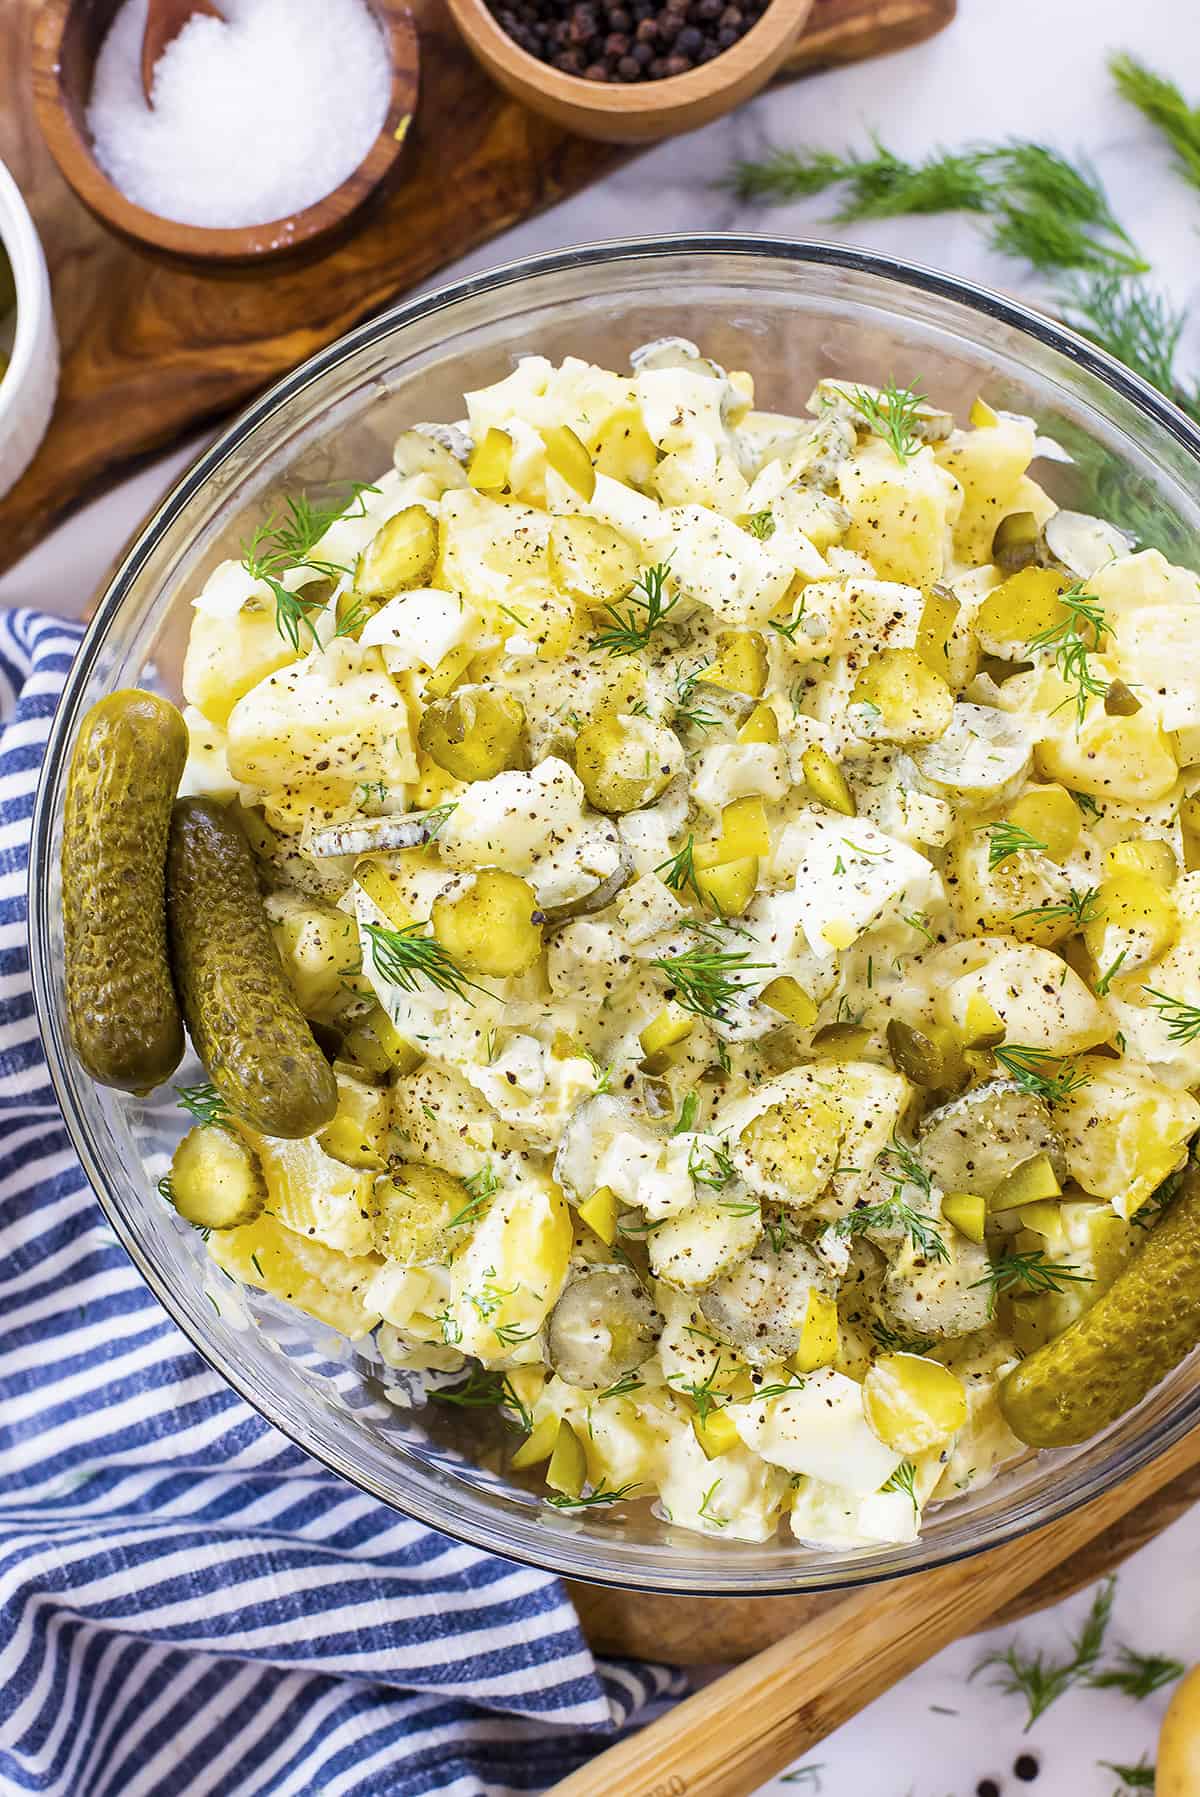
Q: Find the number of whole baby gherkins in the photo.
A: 3